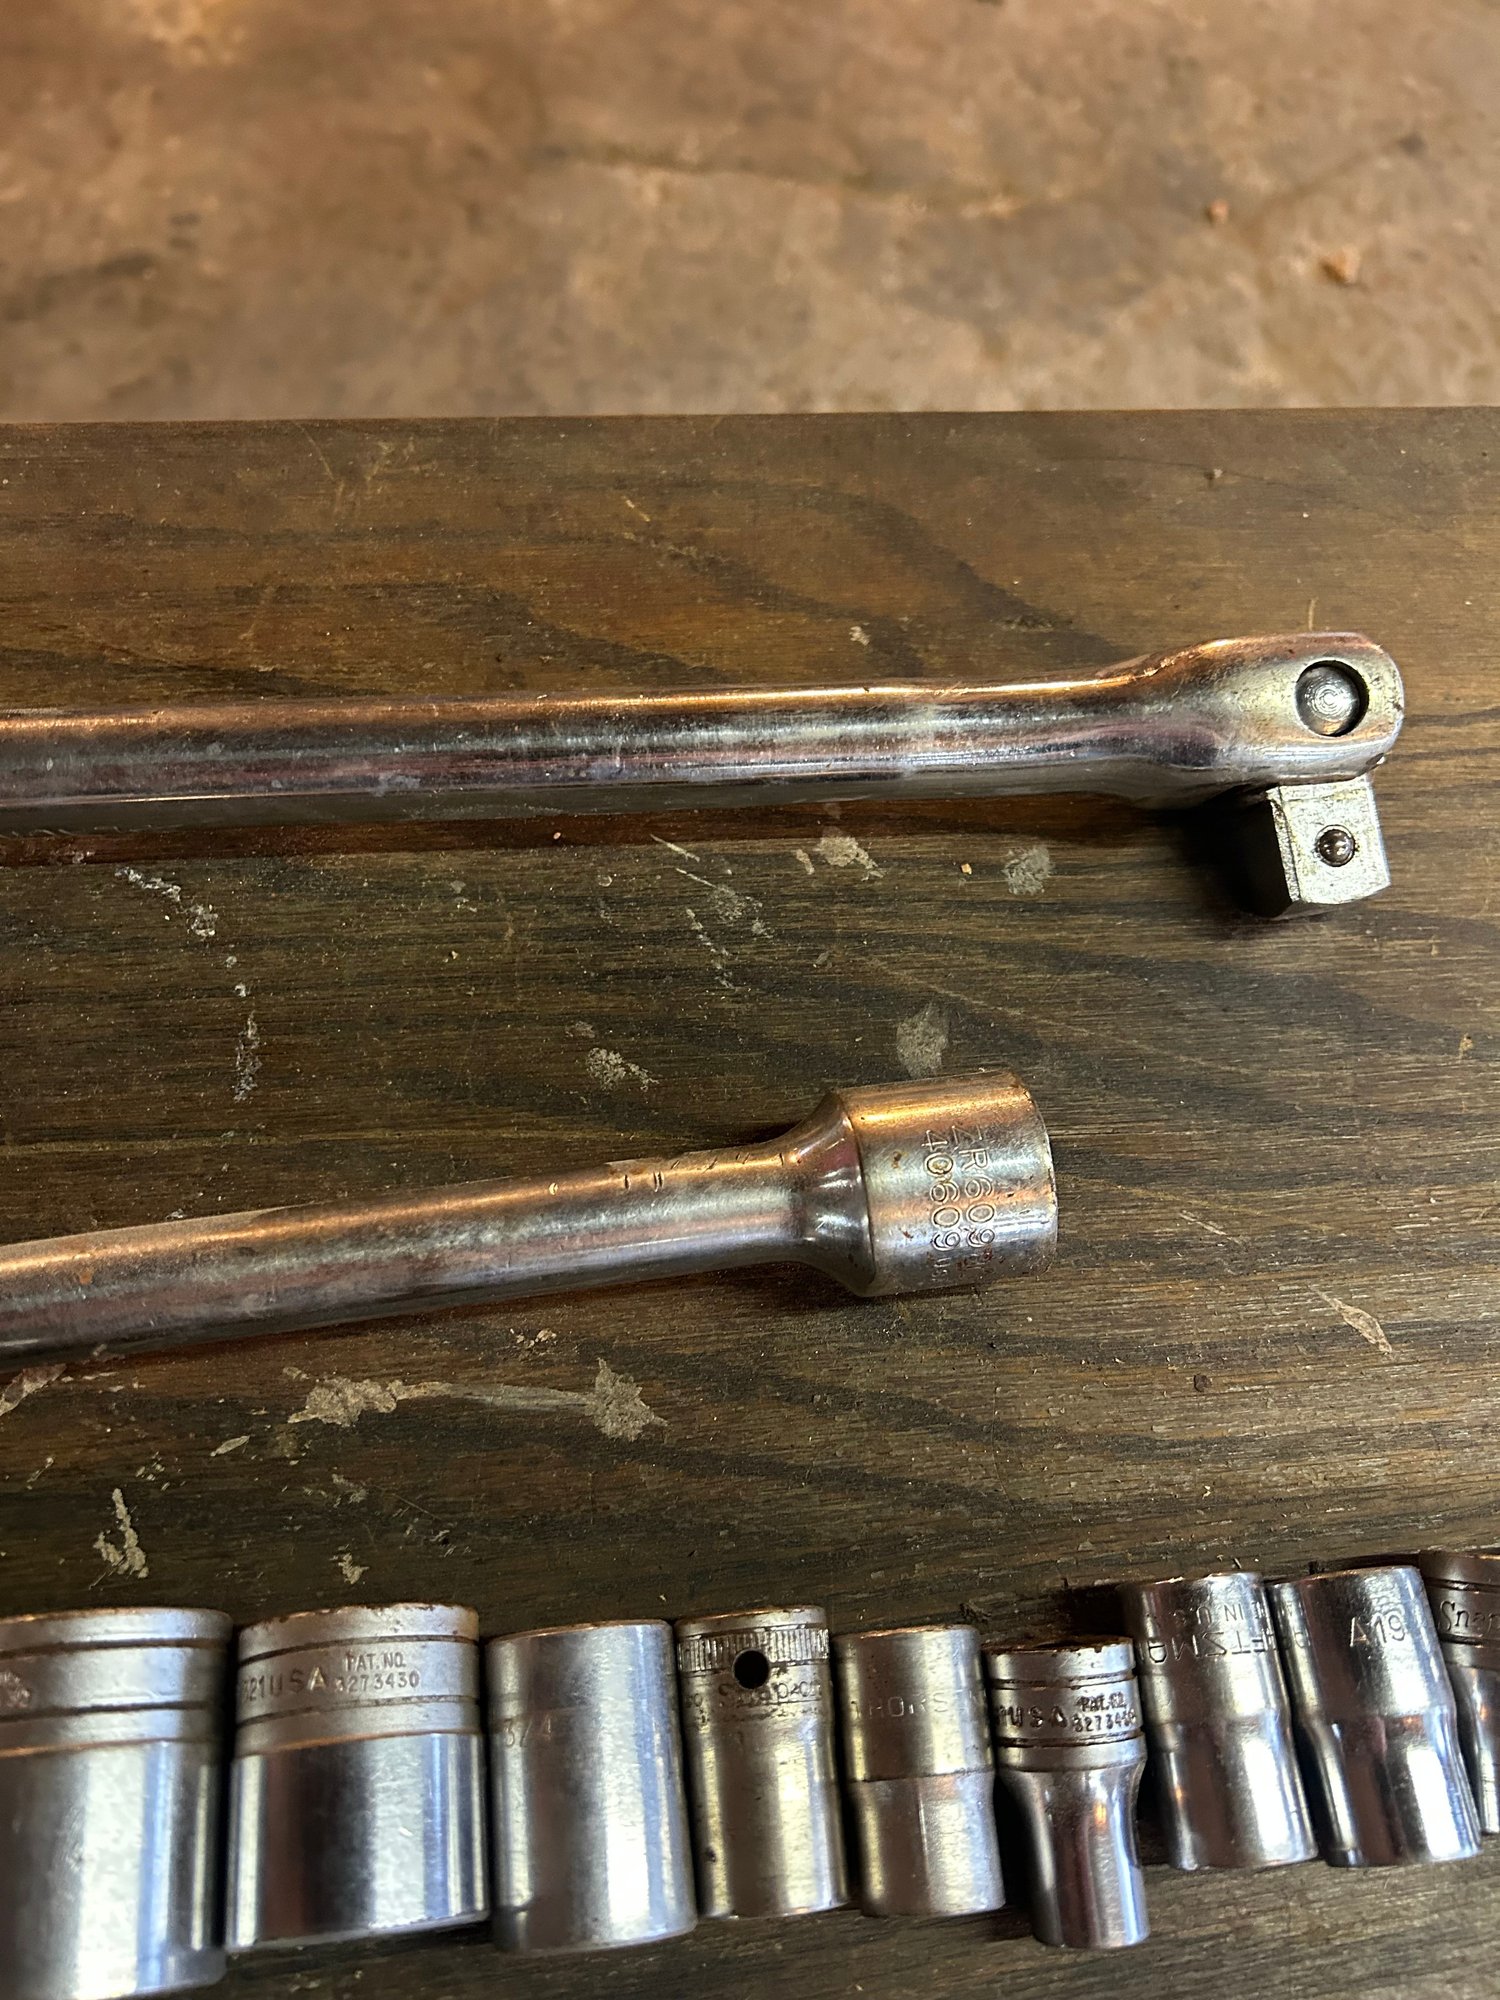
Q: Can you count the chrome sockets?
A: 9